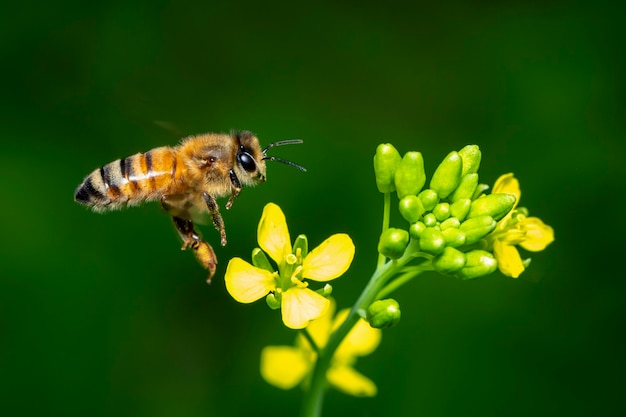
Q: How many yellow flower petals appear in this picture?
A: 11